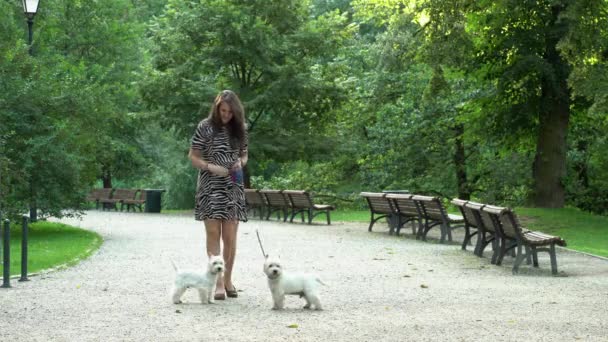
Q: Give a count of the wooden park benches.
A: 12